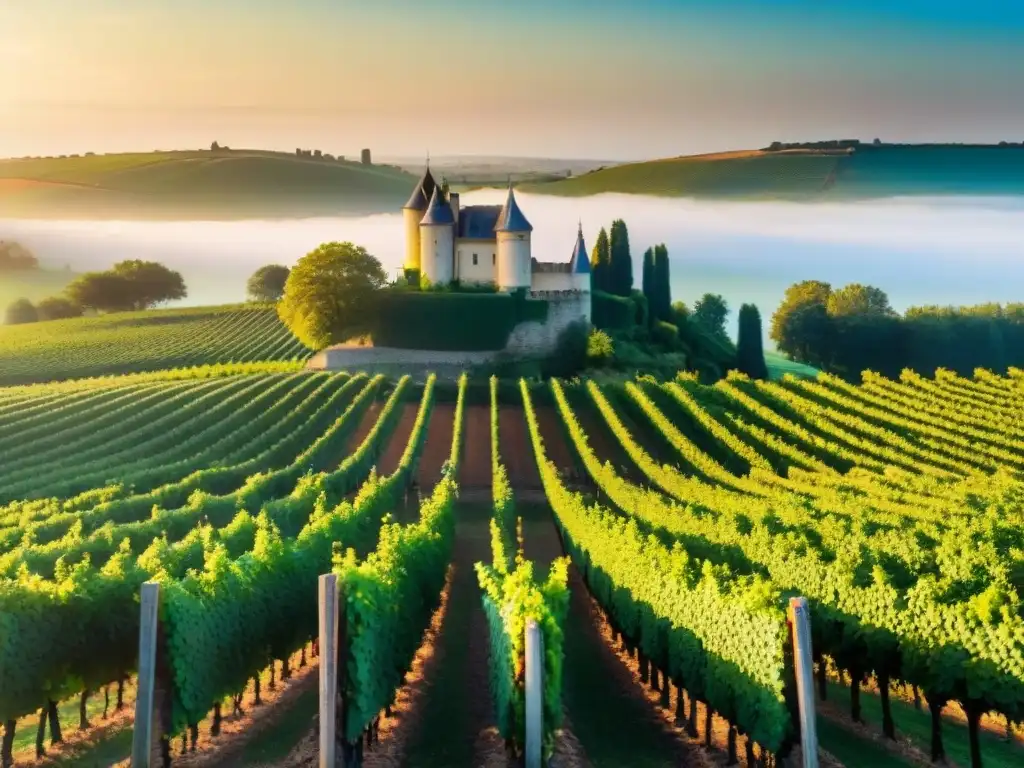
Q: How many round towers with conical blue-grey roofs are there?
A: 4